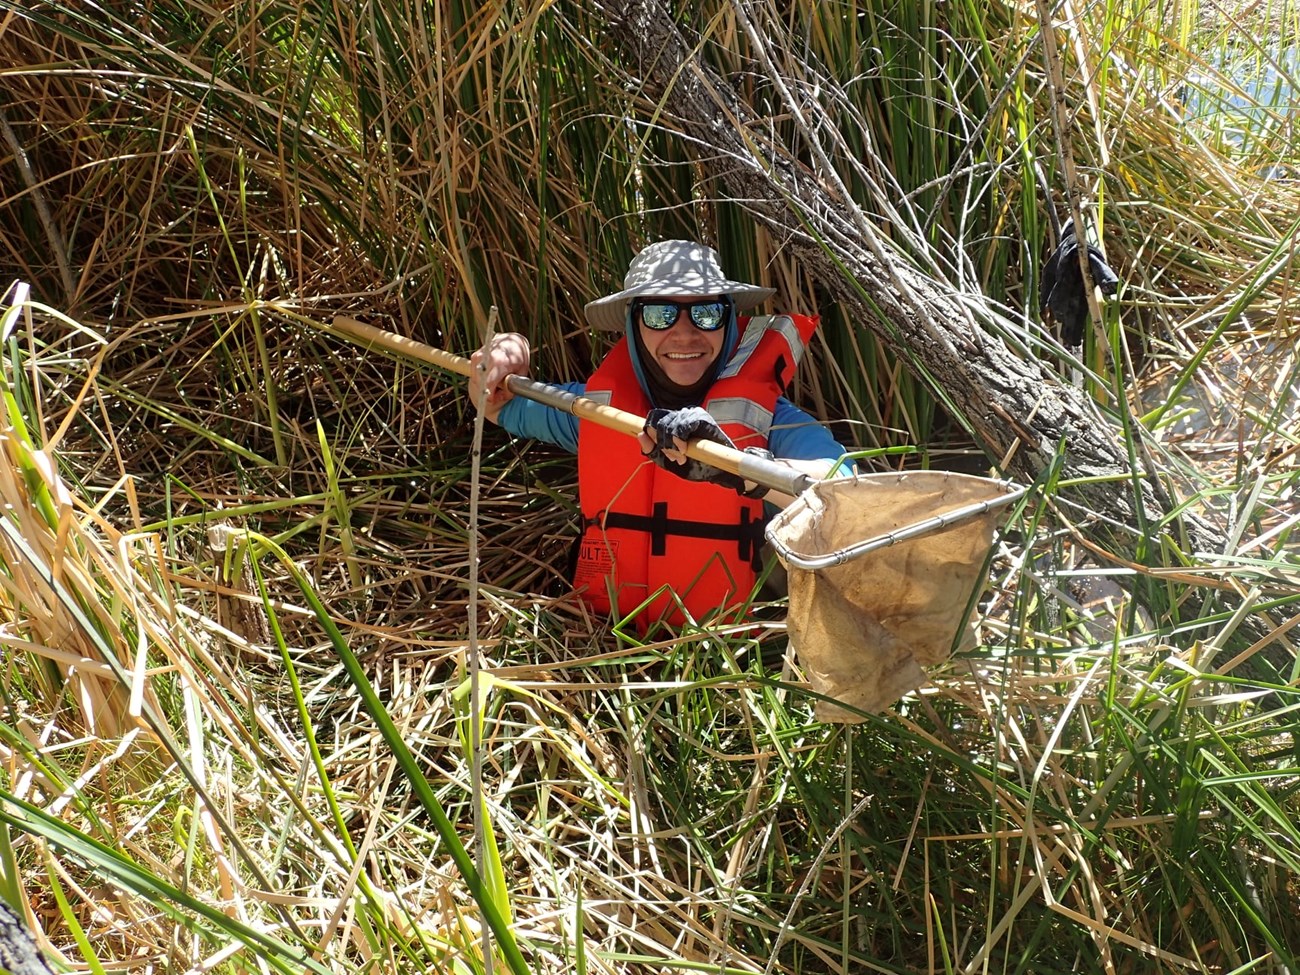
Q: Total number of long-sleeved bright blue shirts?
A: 1